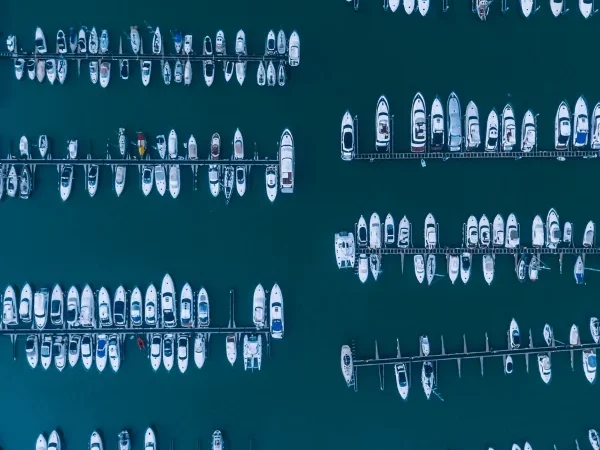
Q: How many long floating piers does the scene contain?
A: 6